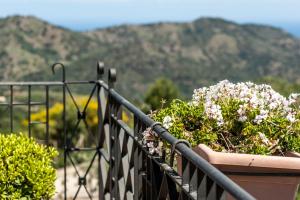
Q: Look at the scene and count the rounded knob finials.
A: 2